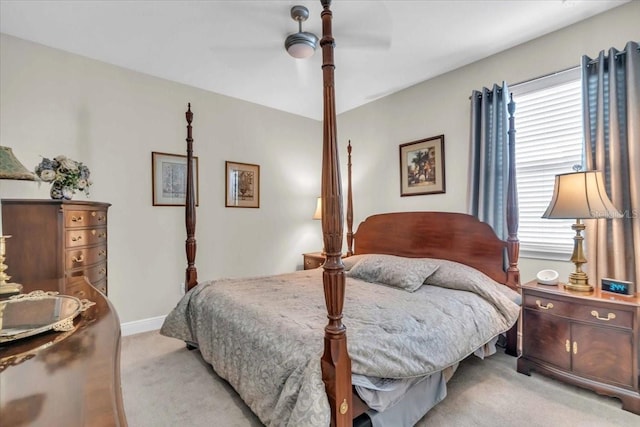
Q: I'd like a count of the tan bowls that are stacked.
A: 0